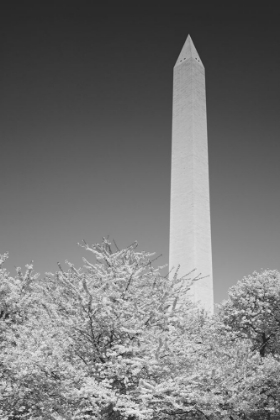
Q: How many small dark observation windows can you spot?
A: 4